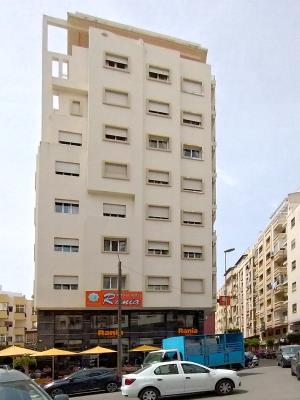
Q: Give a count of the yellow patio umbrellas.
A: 4